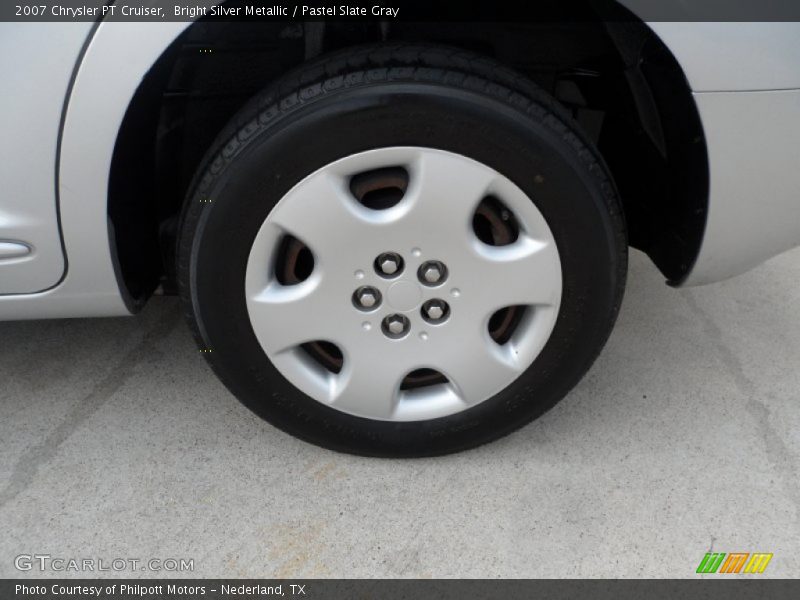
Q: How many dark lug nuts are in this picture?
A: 5